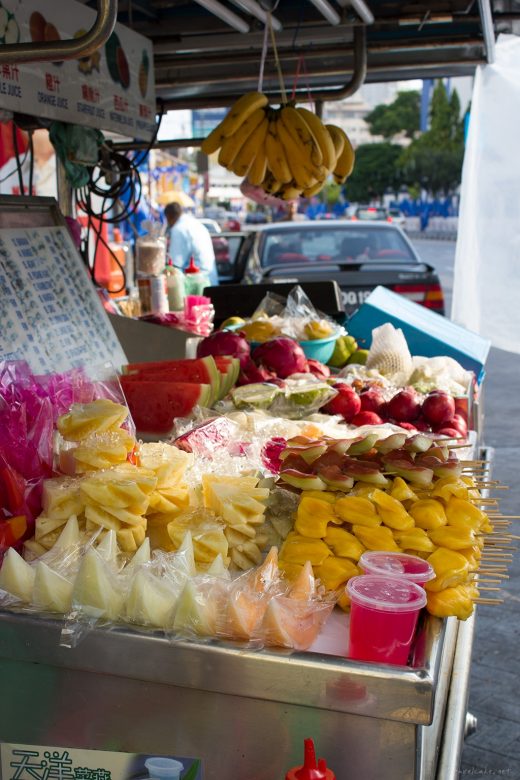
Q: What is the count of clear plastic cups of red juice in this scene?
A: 2